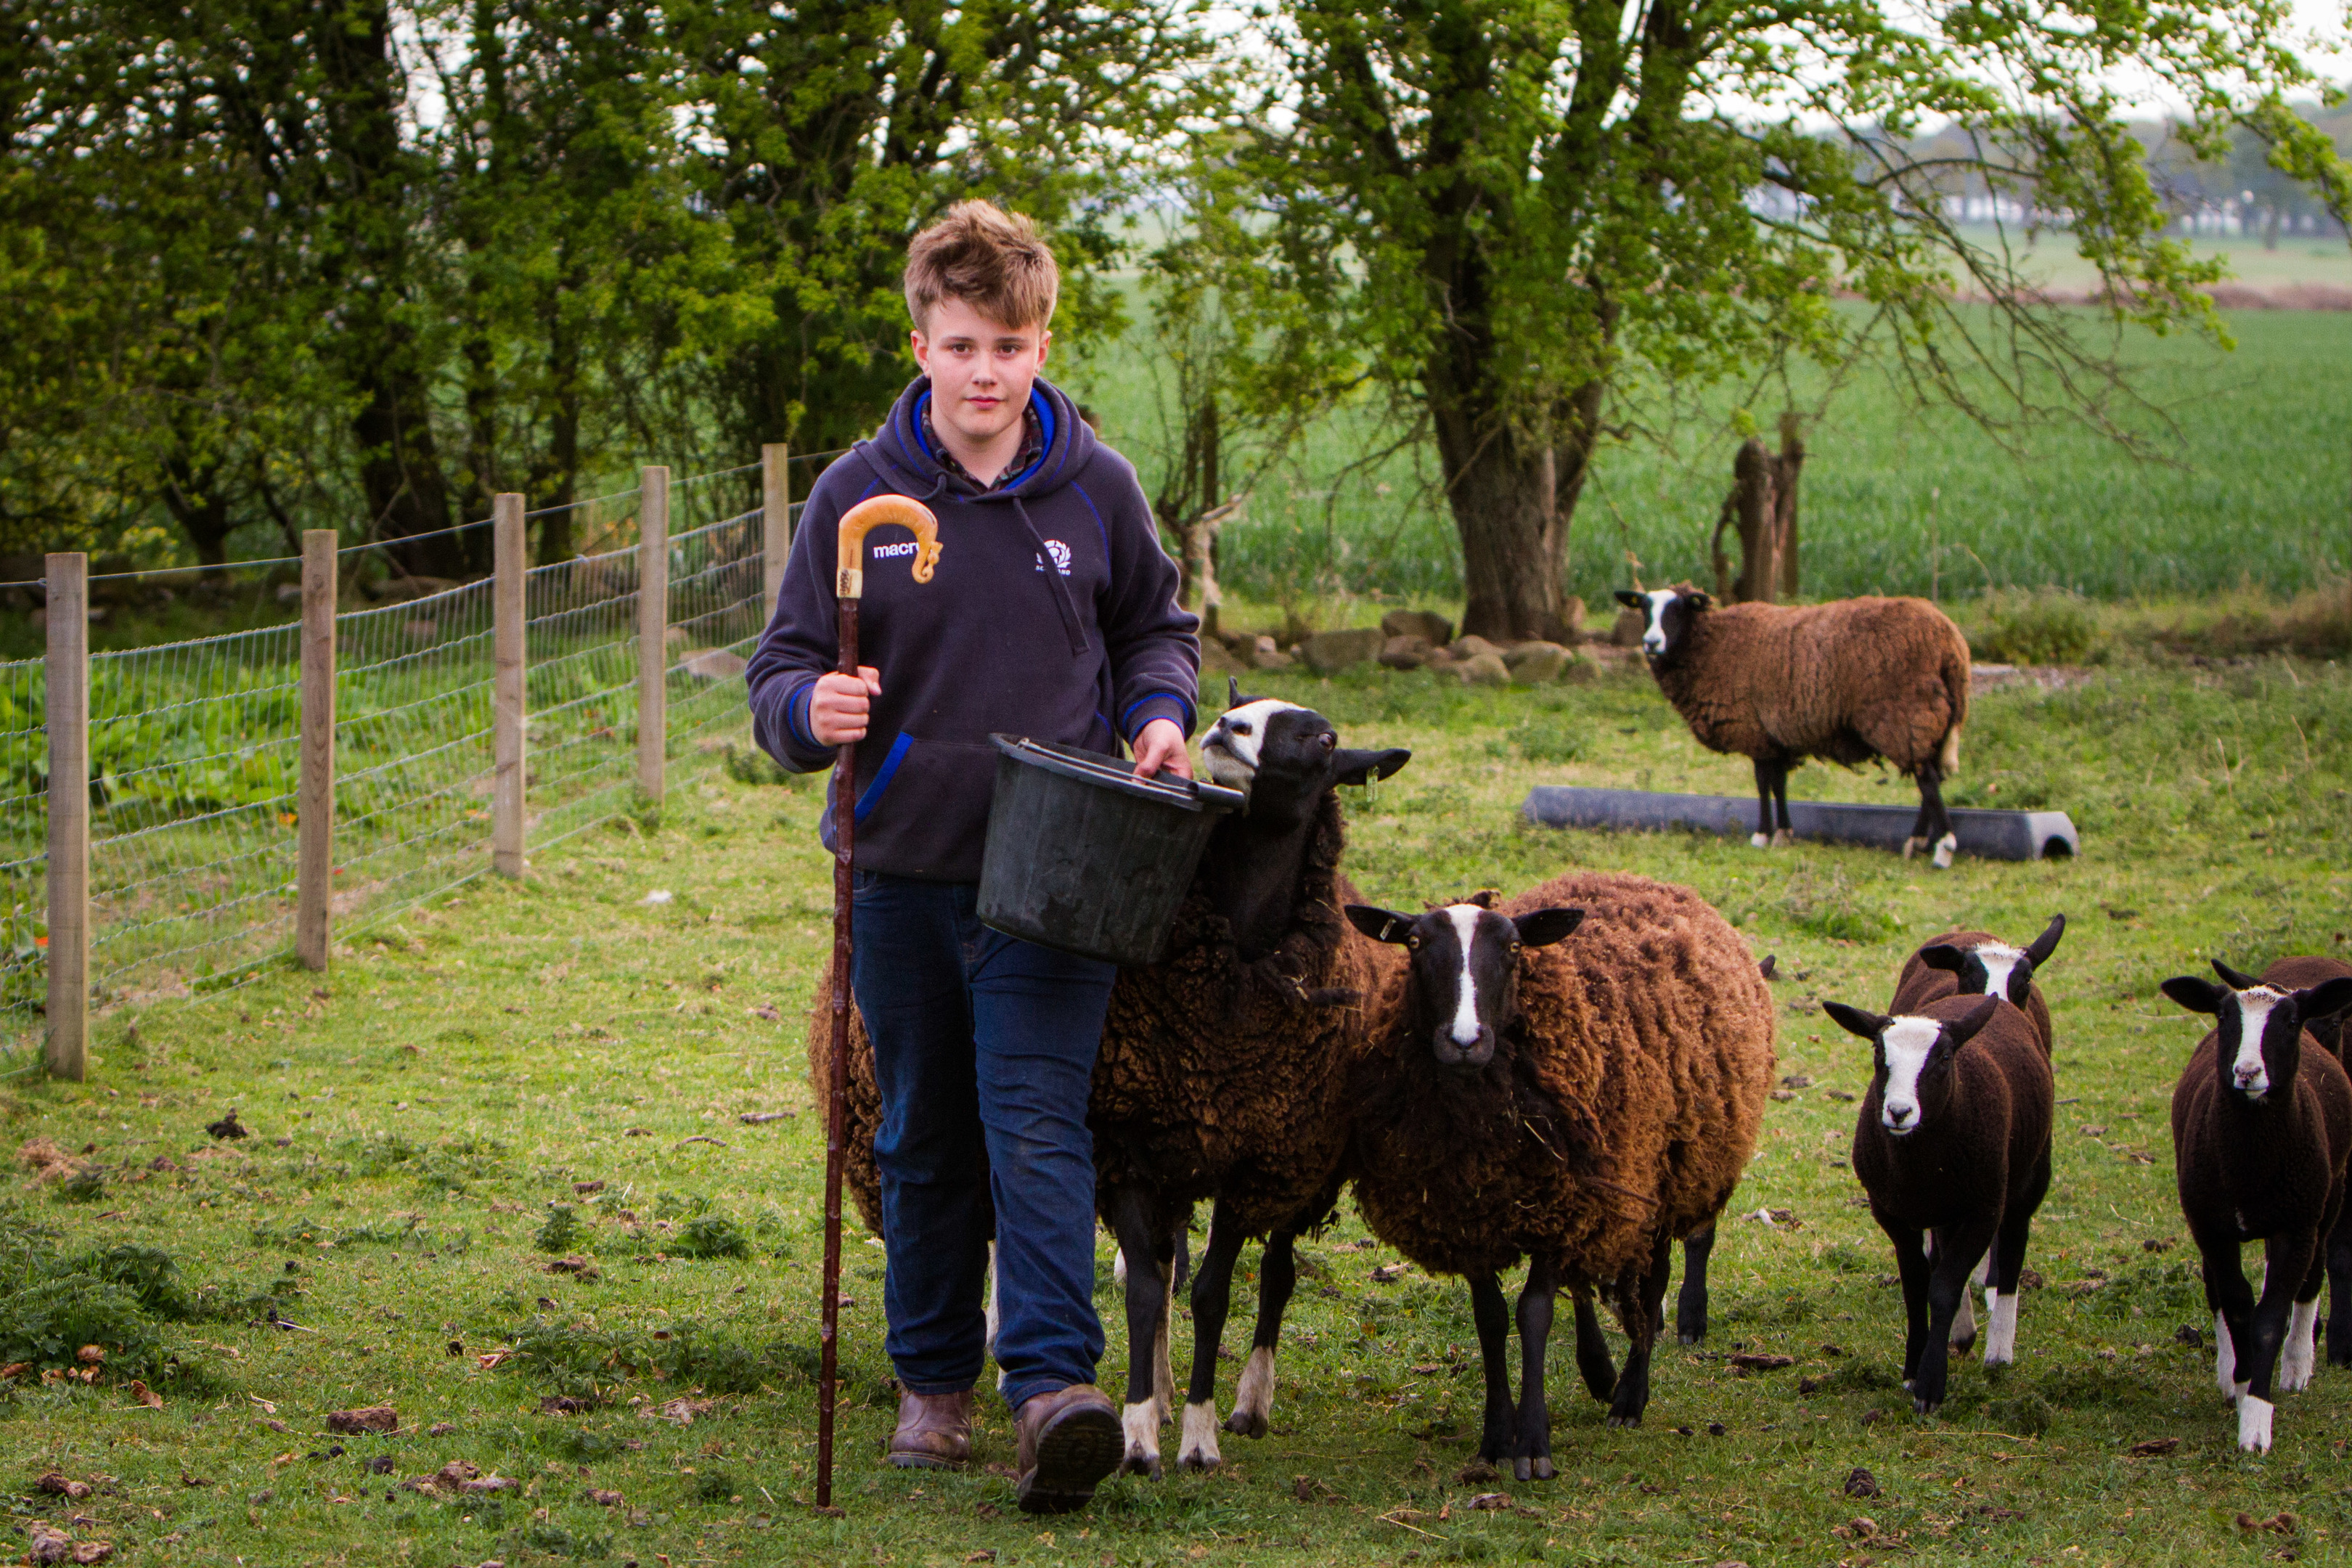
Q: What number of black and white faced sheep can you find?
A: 6